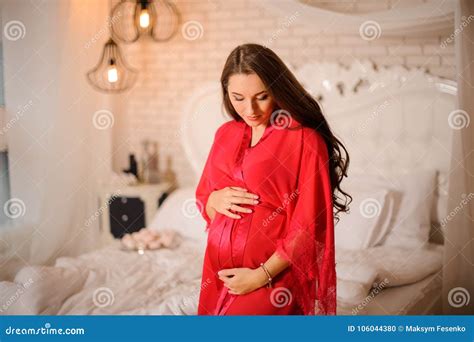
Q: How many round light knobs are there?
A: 2